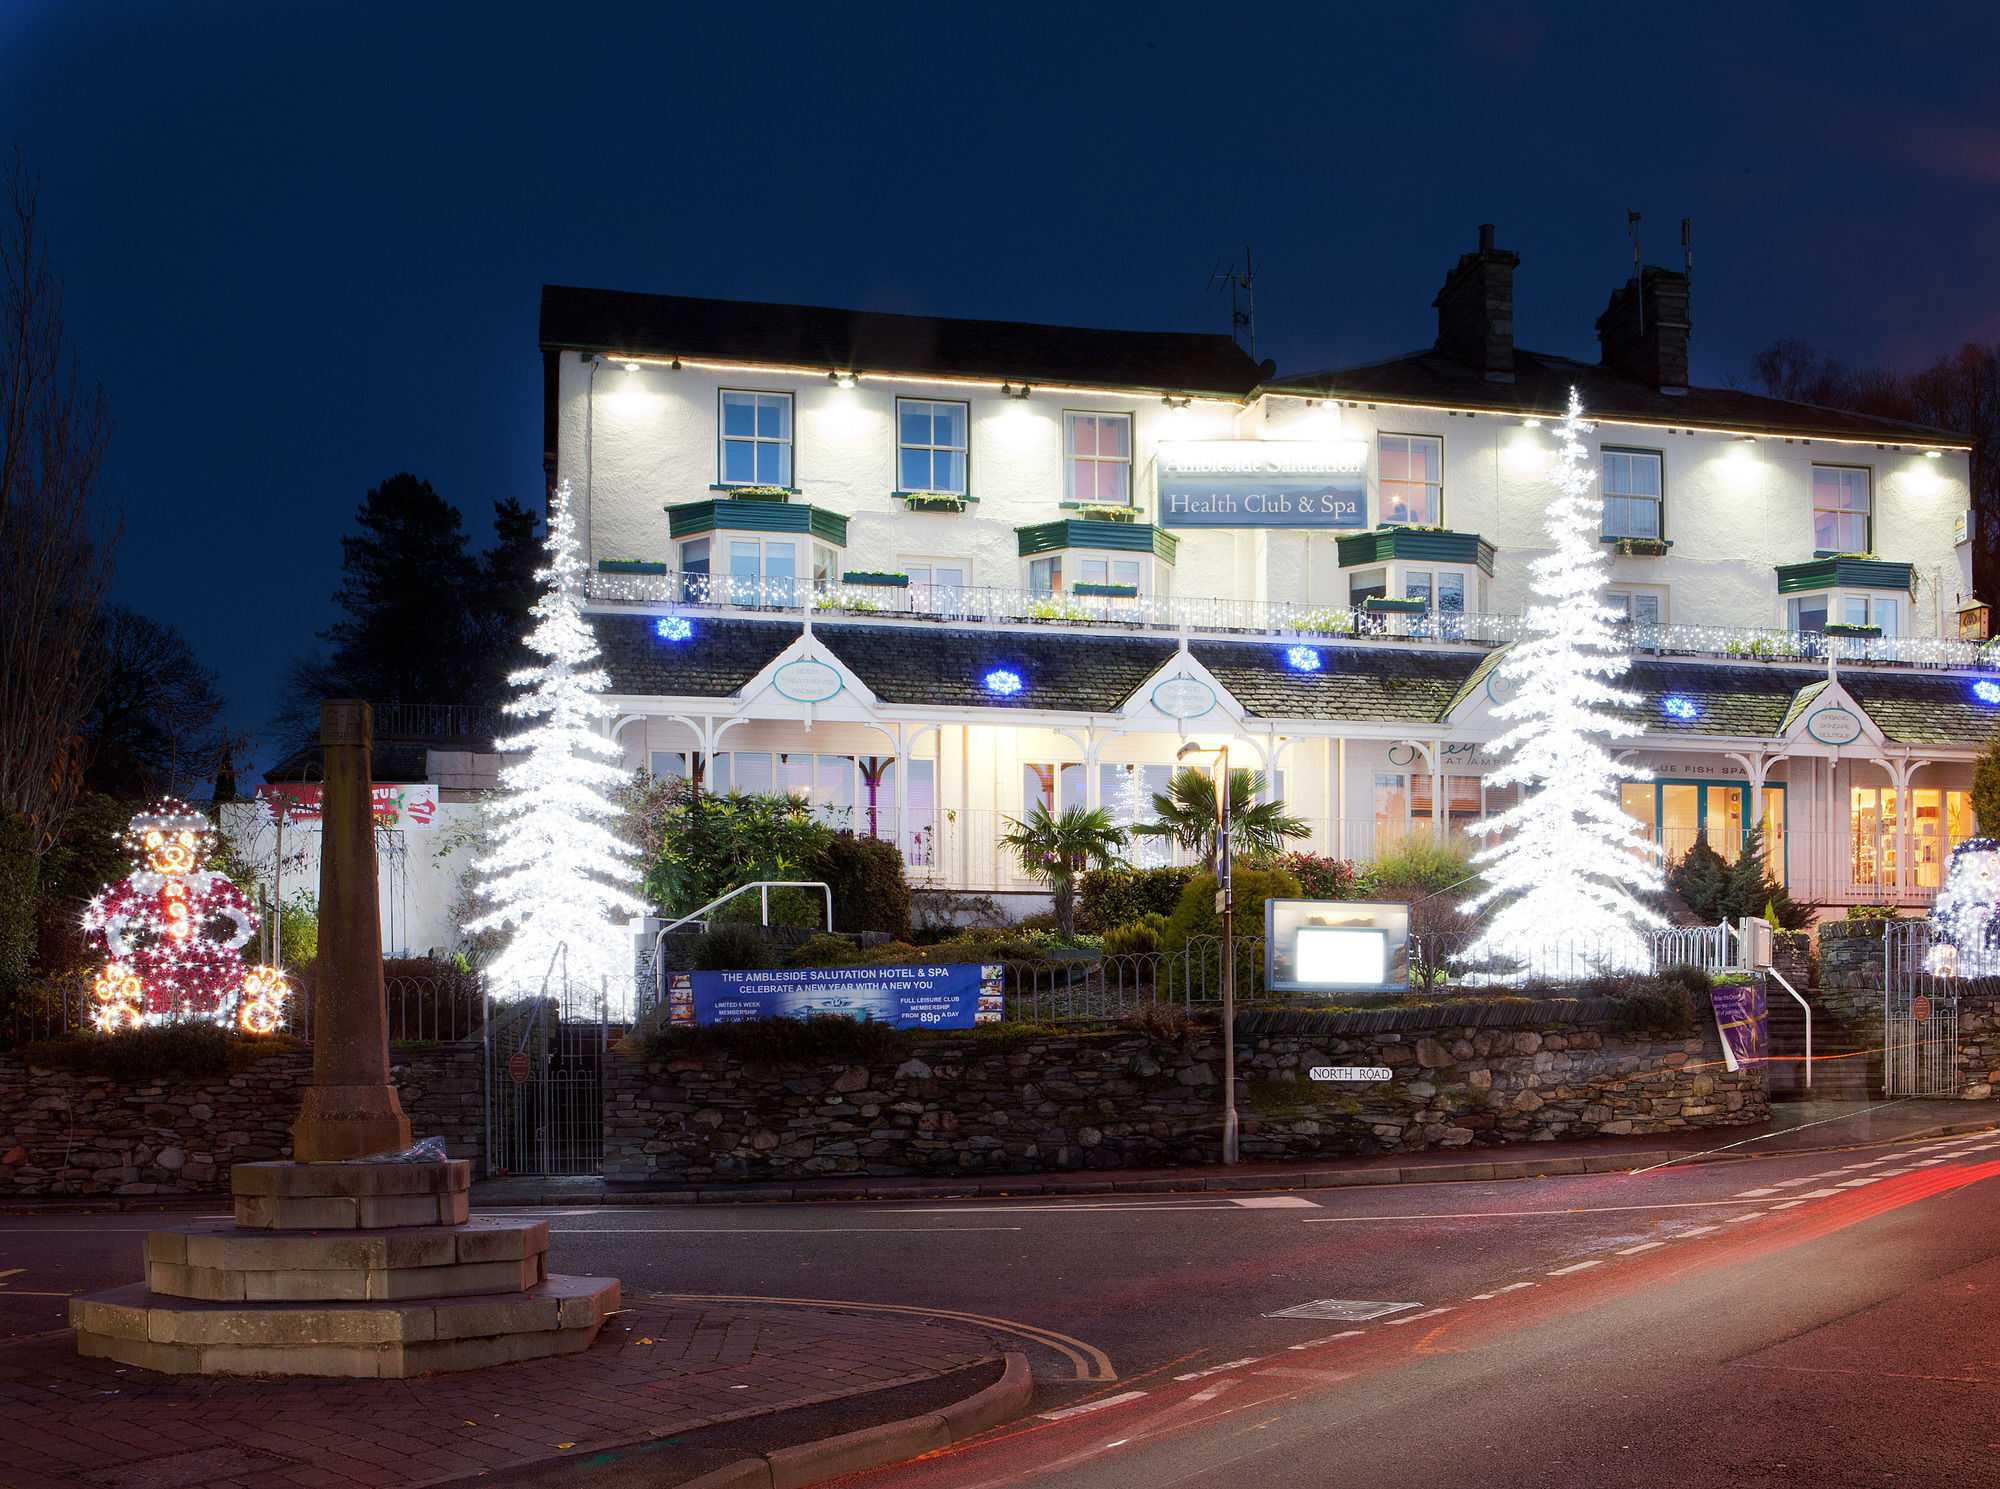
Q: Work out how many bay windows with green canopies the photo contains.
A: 4